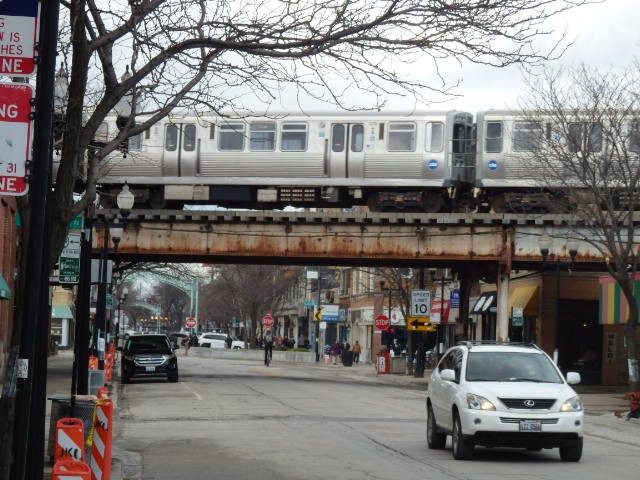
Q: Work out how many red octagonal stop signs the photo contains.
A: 2